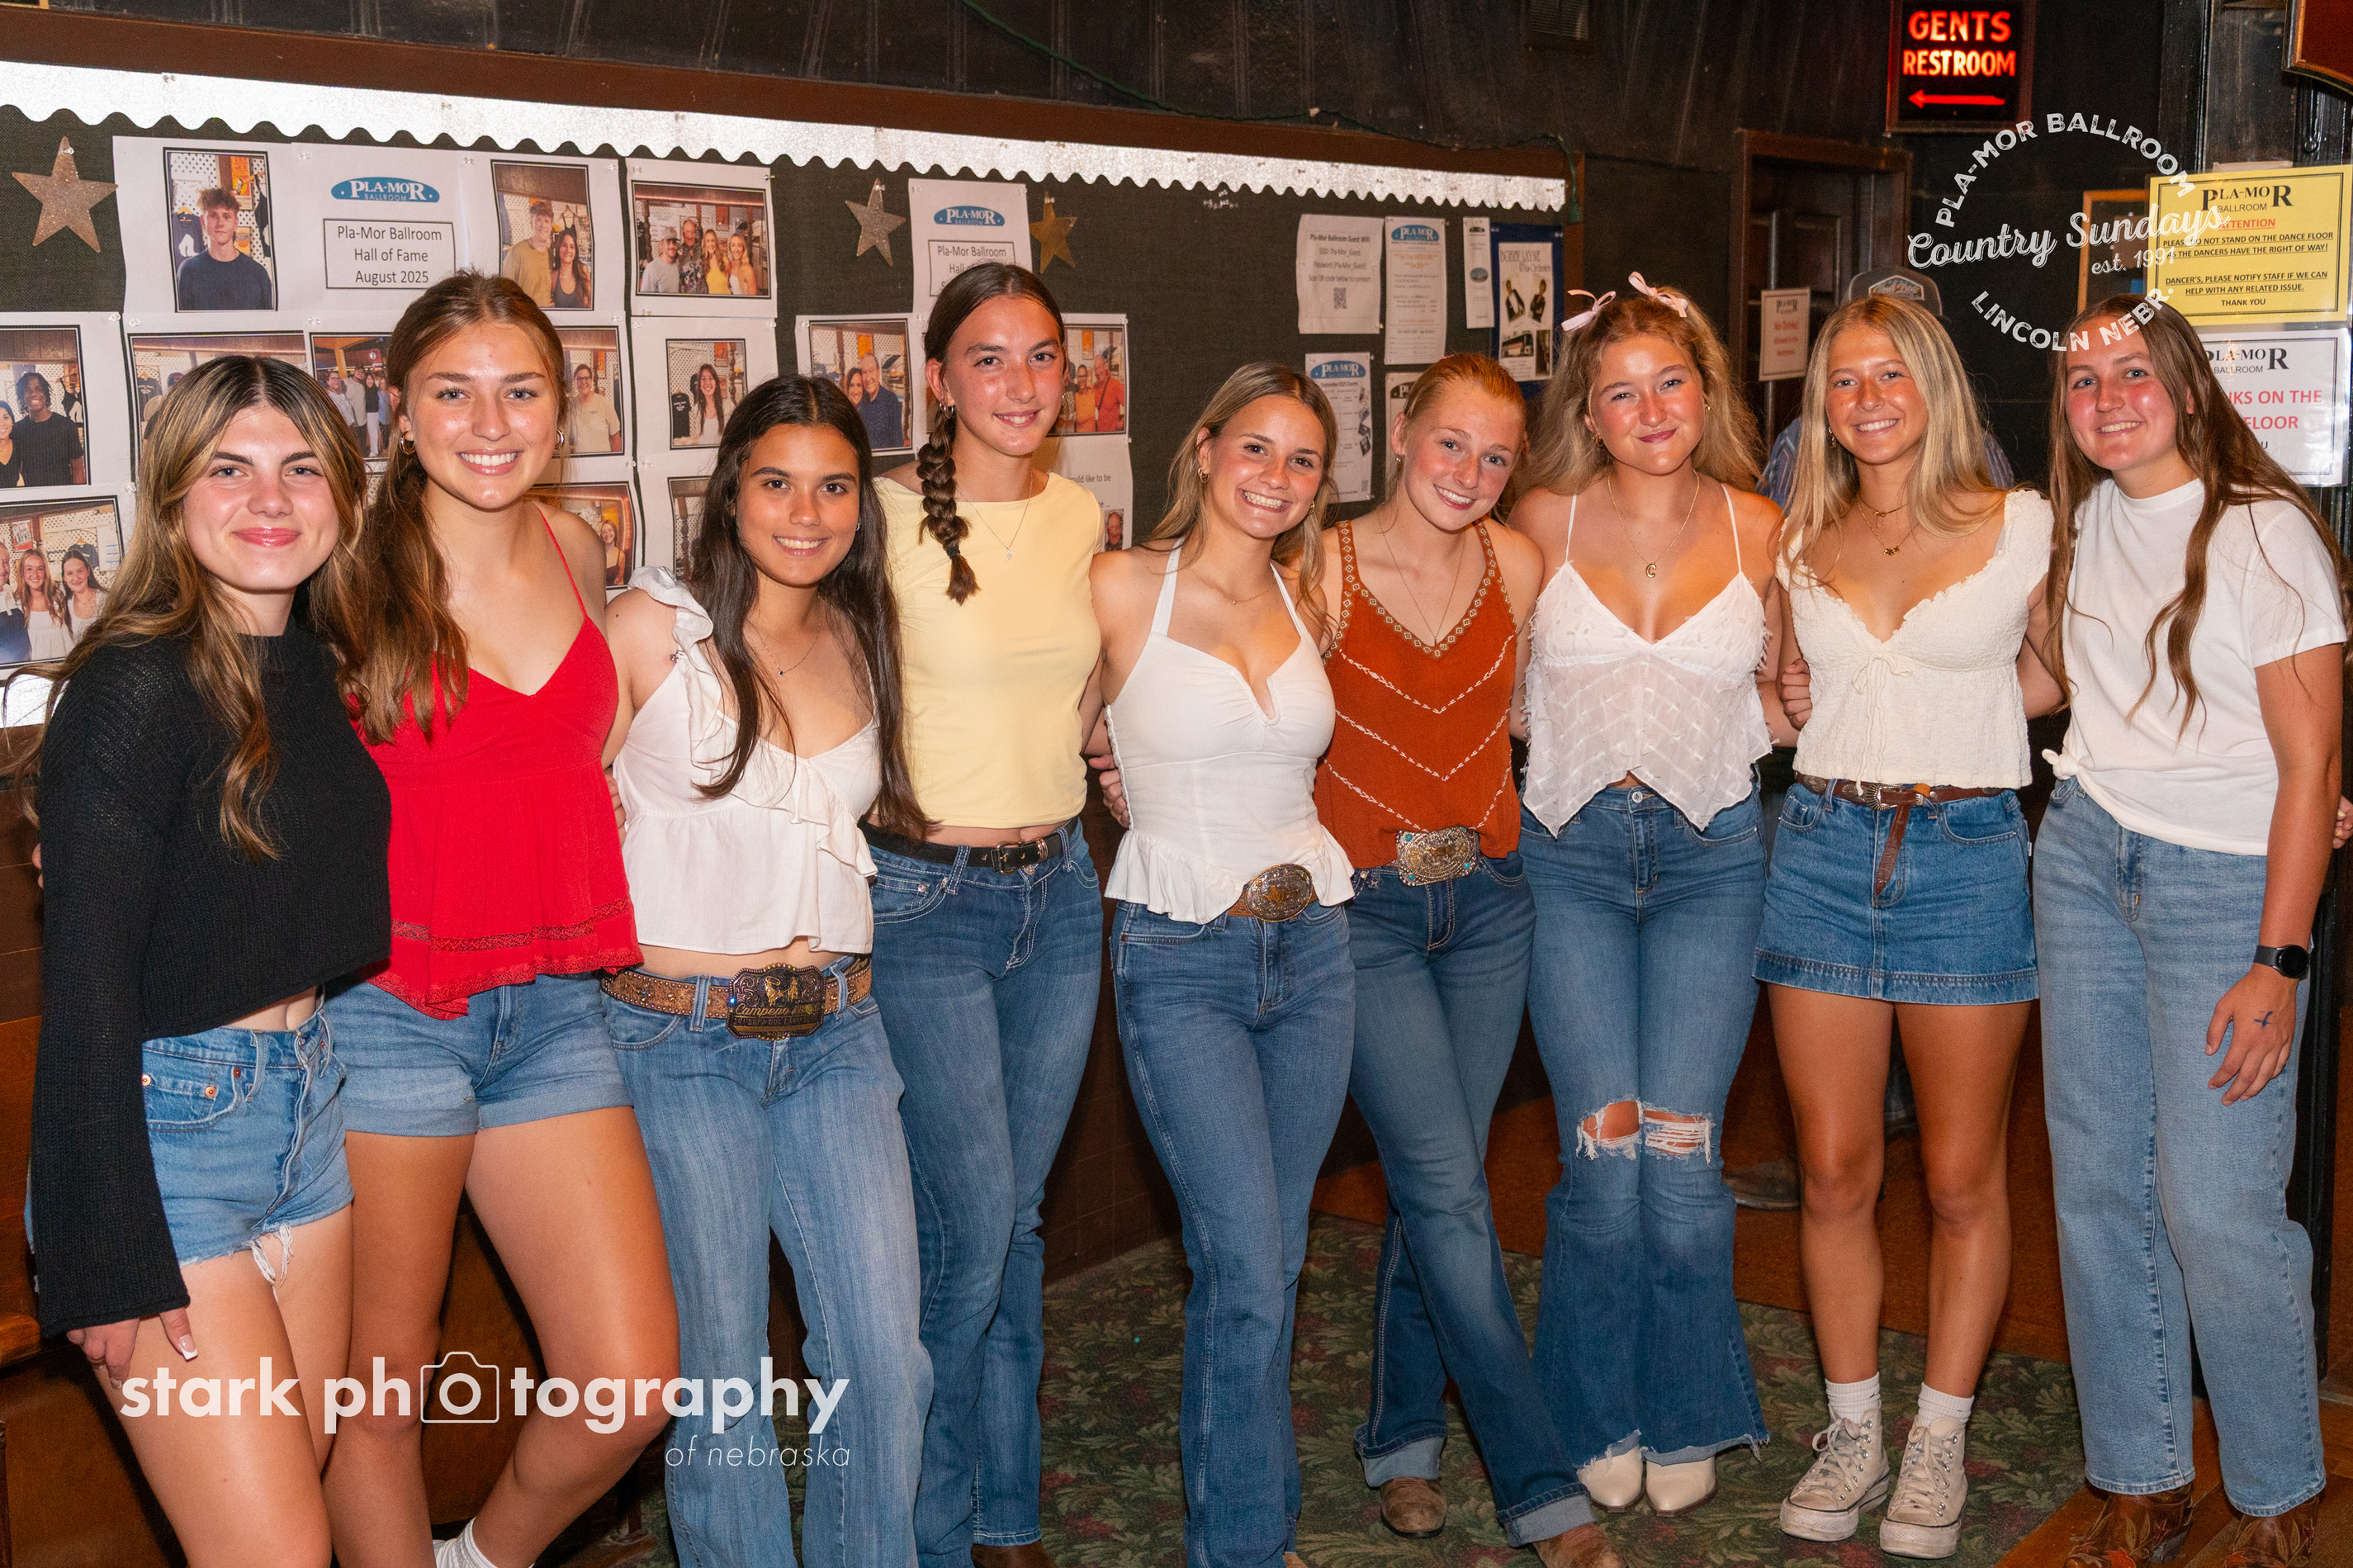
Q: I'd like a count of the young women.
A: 9